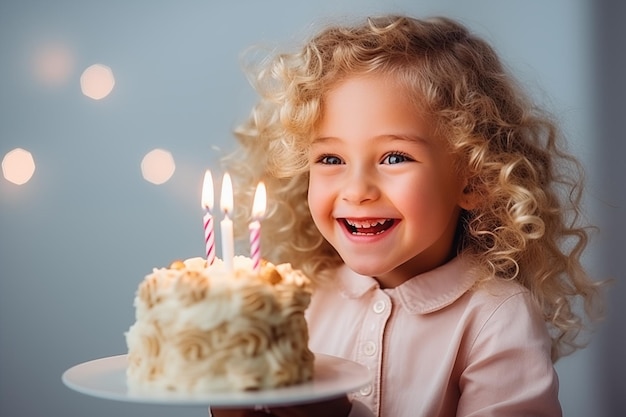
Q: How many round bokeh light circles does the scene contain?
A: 4